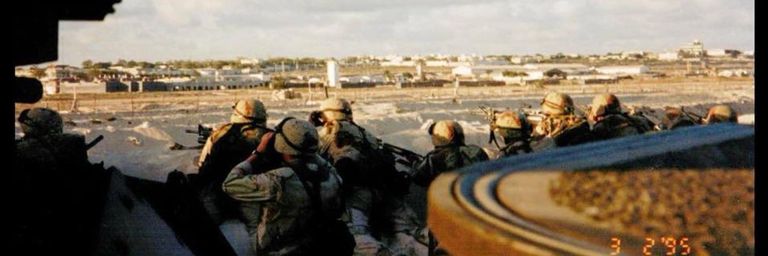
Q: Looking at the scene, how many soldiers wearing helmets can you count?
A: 9